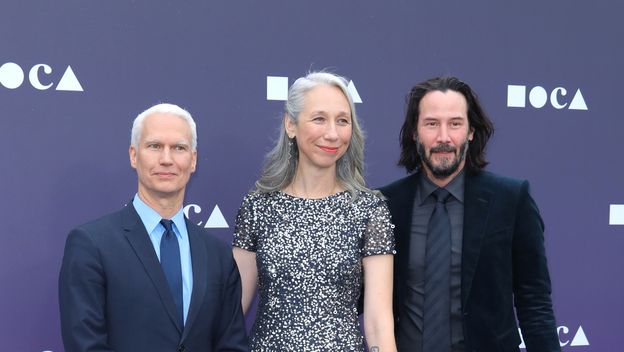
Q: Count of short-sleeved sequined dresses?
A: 1